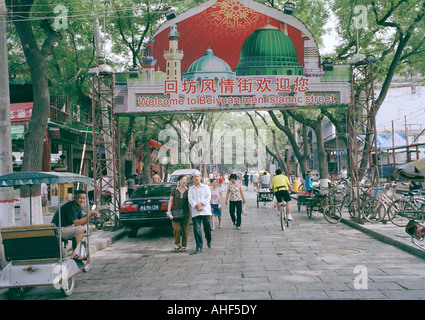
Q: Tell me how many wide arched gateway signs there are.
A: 1